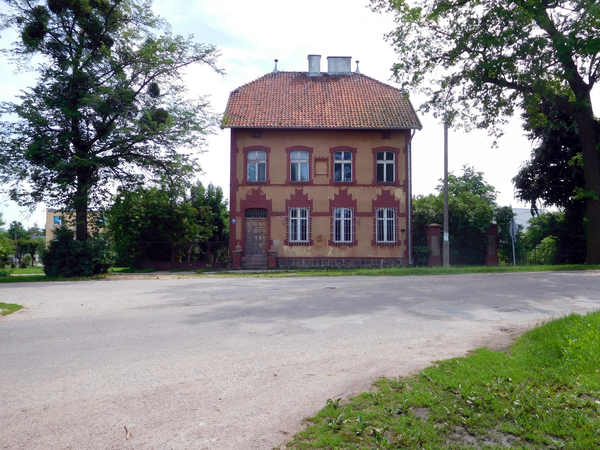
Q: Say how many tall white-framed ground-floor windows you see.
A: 3